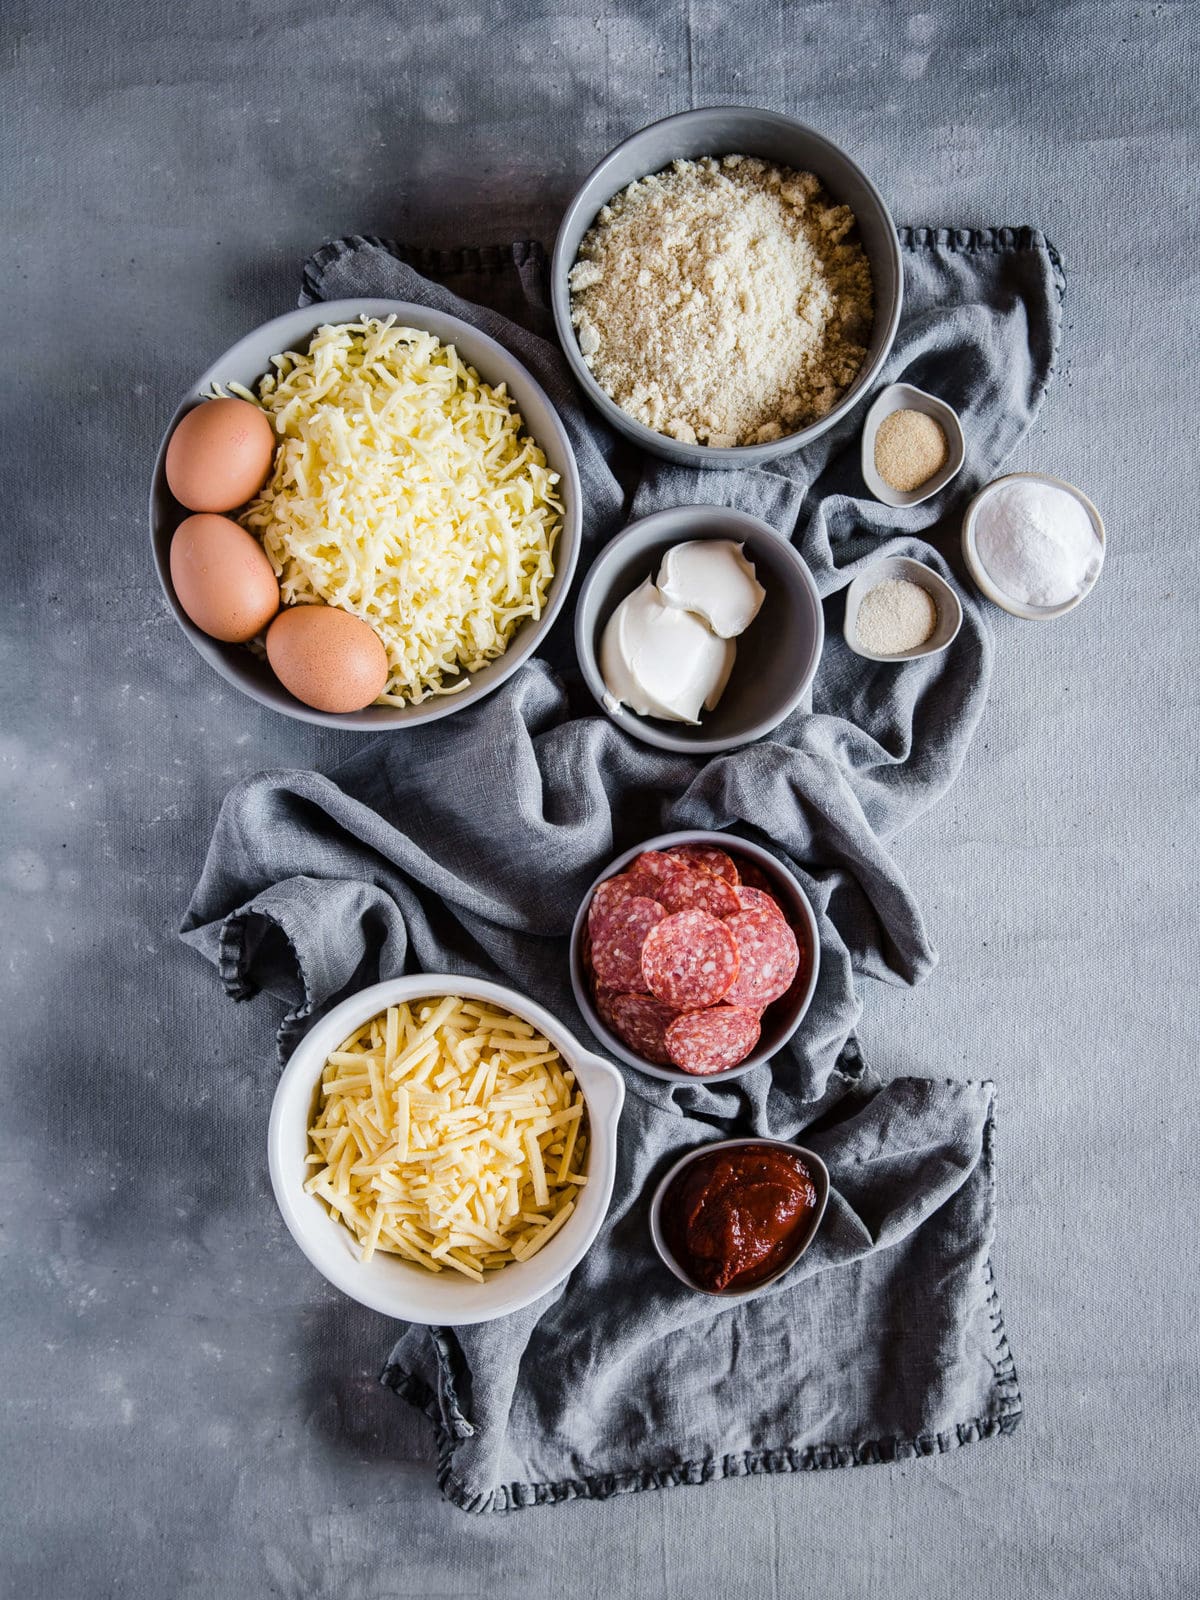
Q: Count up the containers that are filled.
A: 9